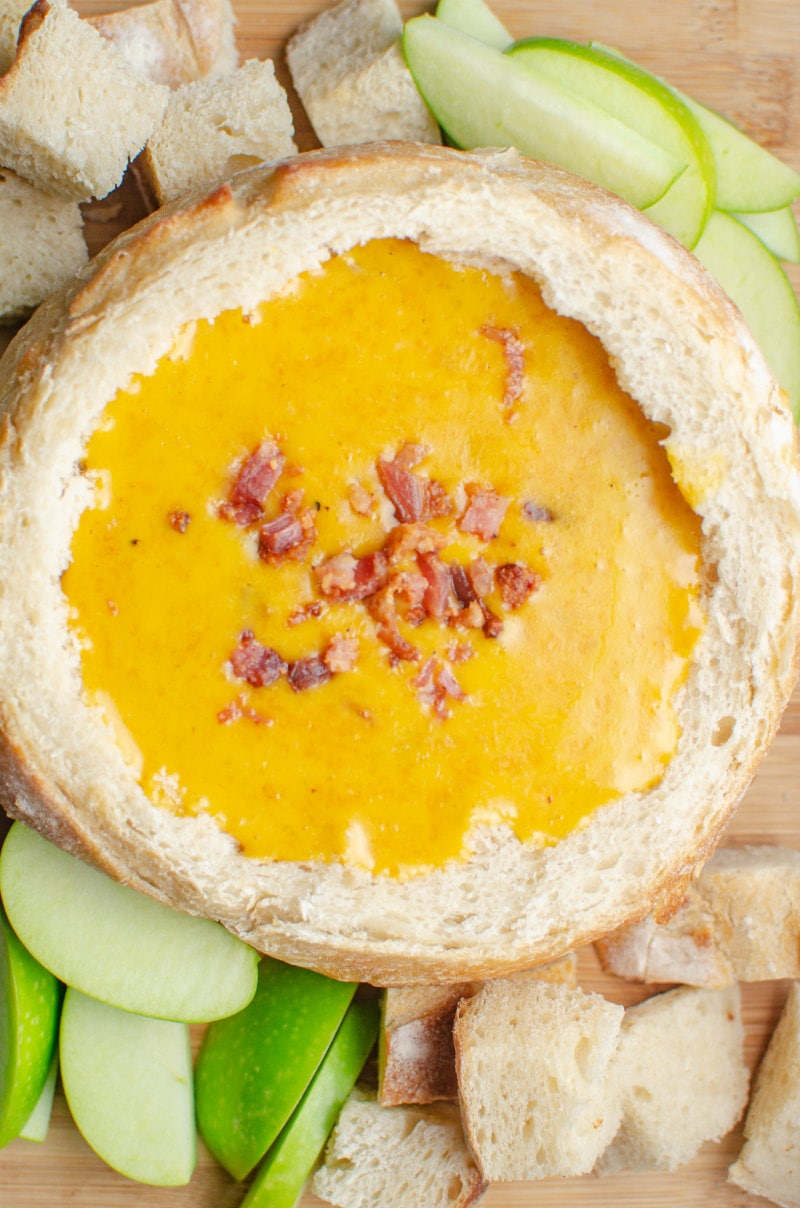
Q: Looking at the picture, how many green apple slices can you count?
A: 12